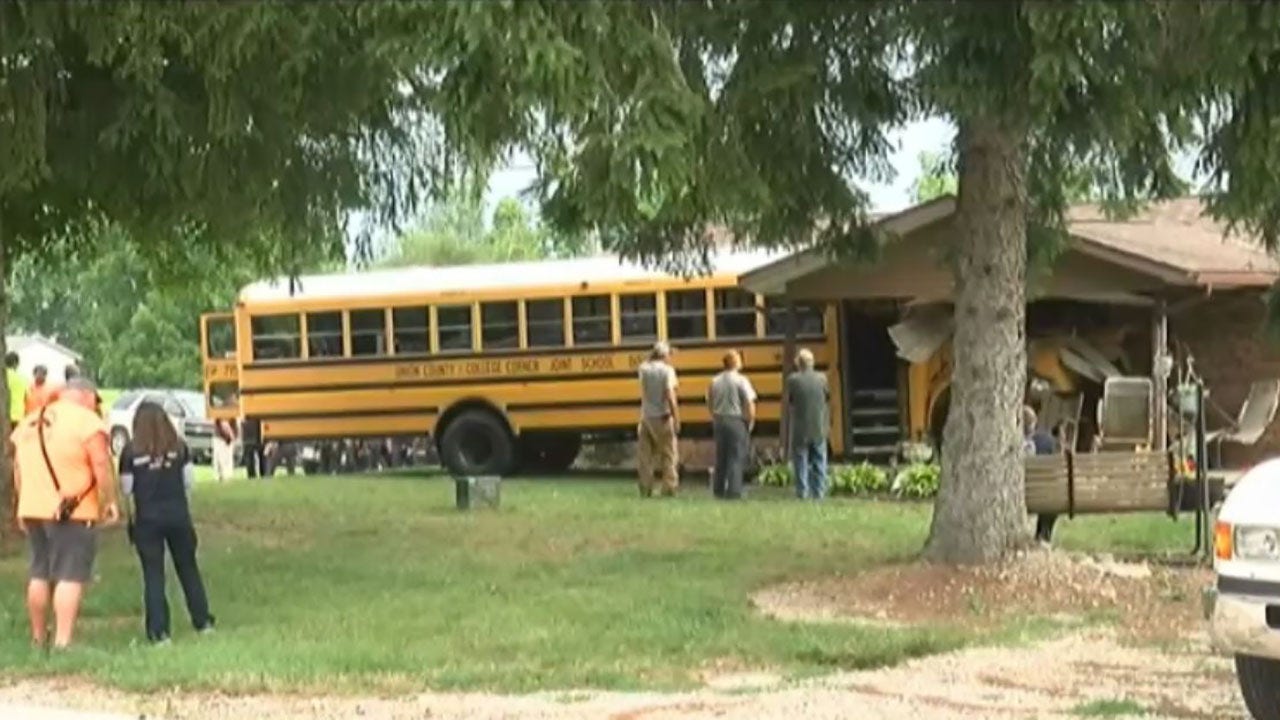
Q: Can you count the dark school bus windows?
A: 12